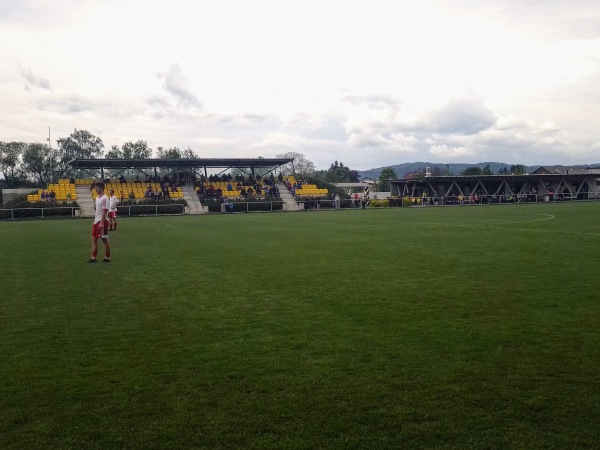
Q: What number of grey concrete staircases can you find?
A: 3